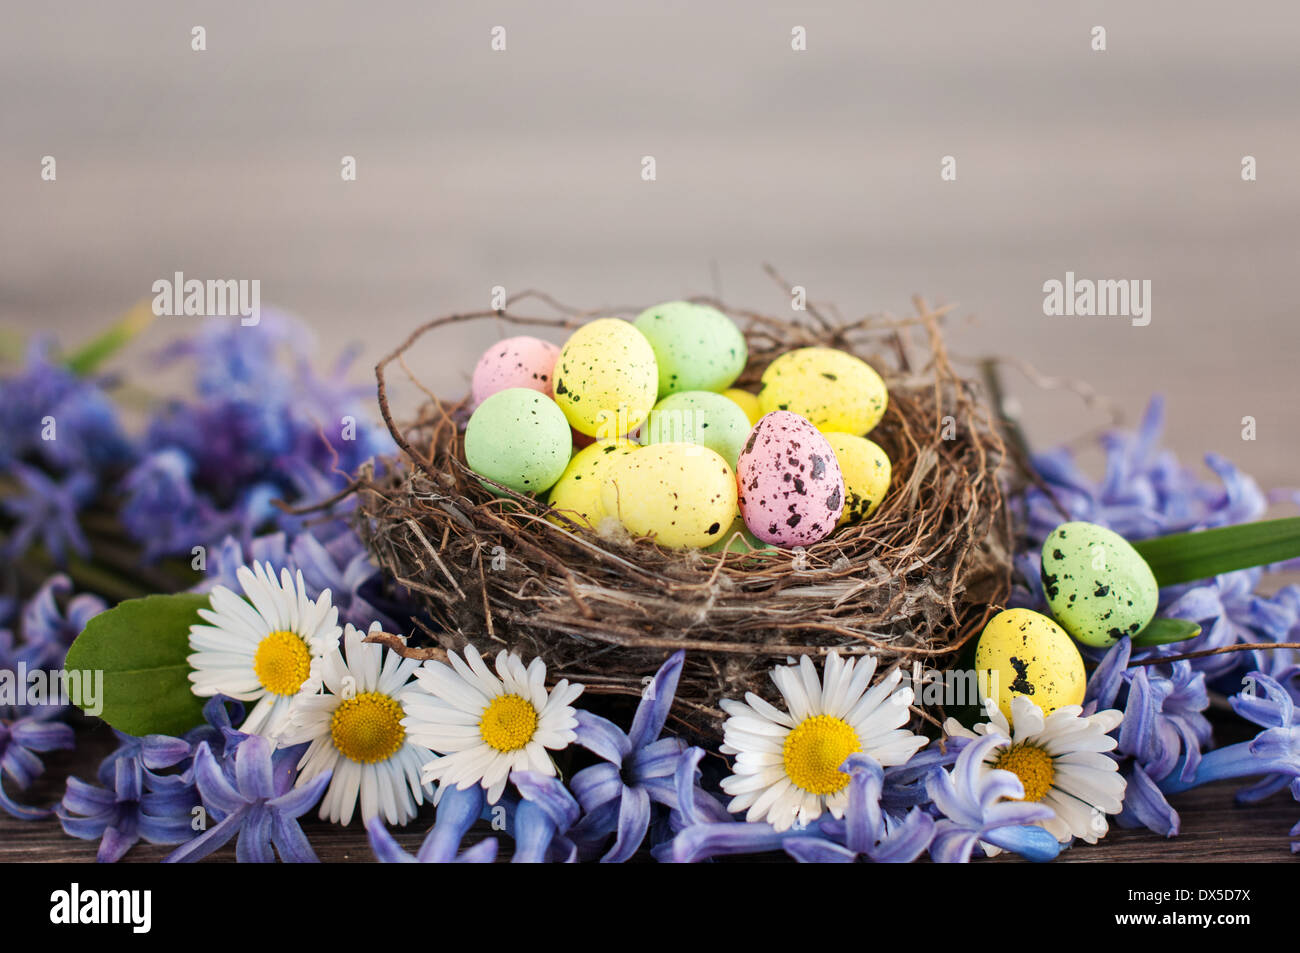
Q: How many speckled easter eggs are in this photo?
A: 14